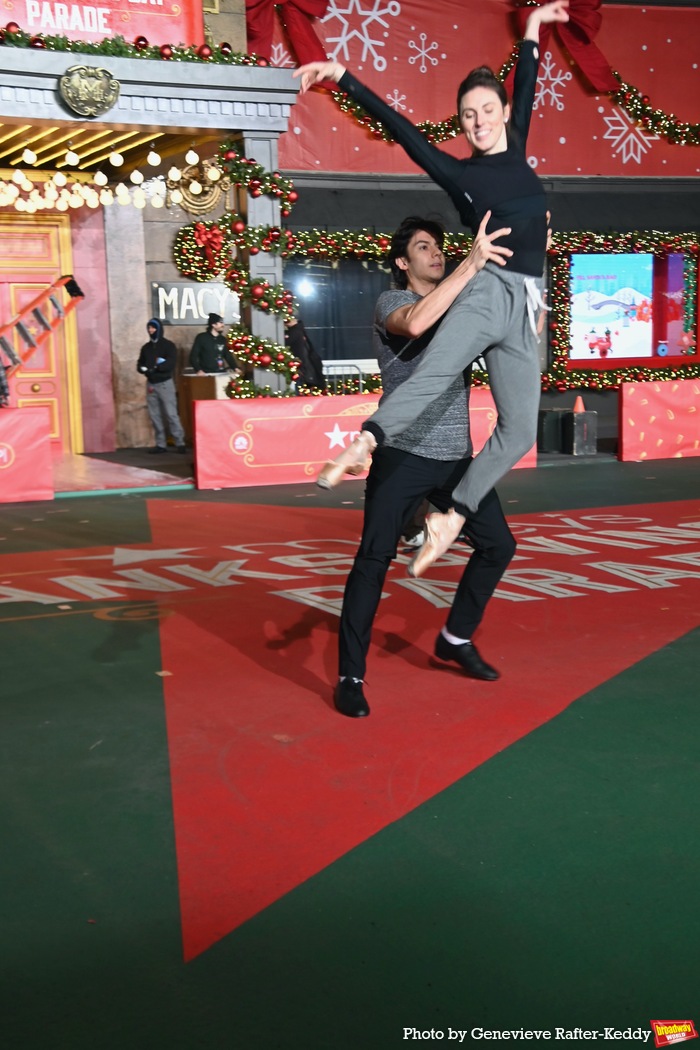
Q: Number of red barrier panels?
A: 3